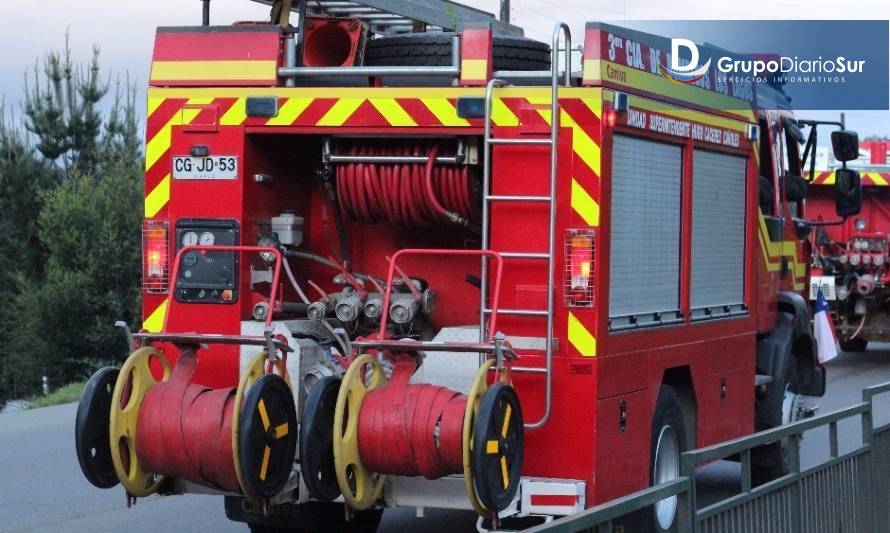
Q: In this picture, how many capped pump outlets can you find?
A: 5